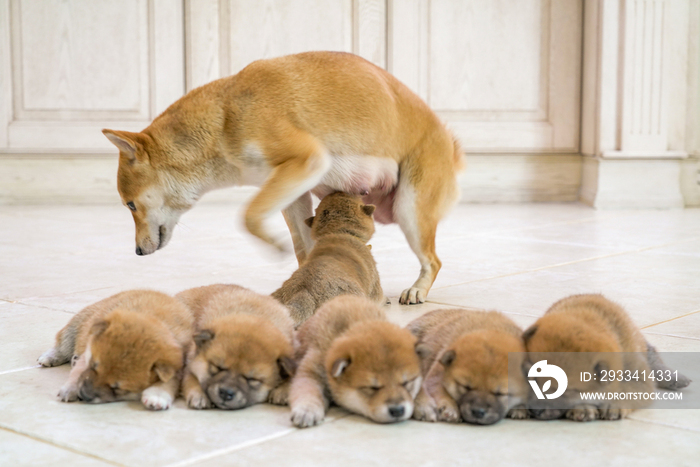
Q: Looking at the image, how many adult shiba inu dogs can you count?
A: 1